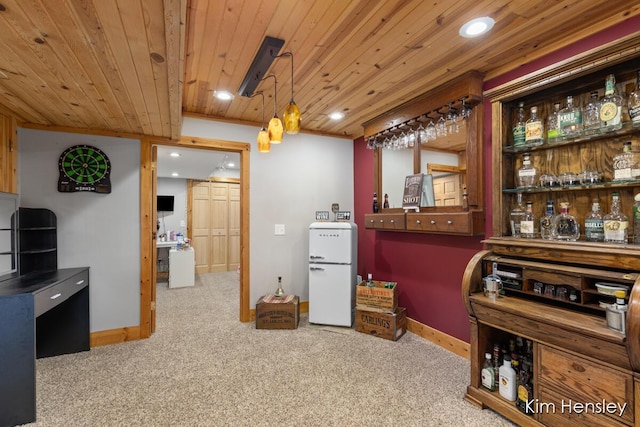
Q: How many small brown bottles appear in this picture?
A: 2